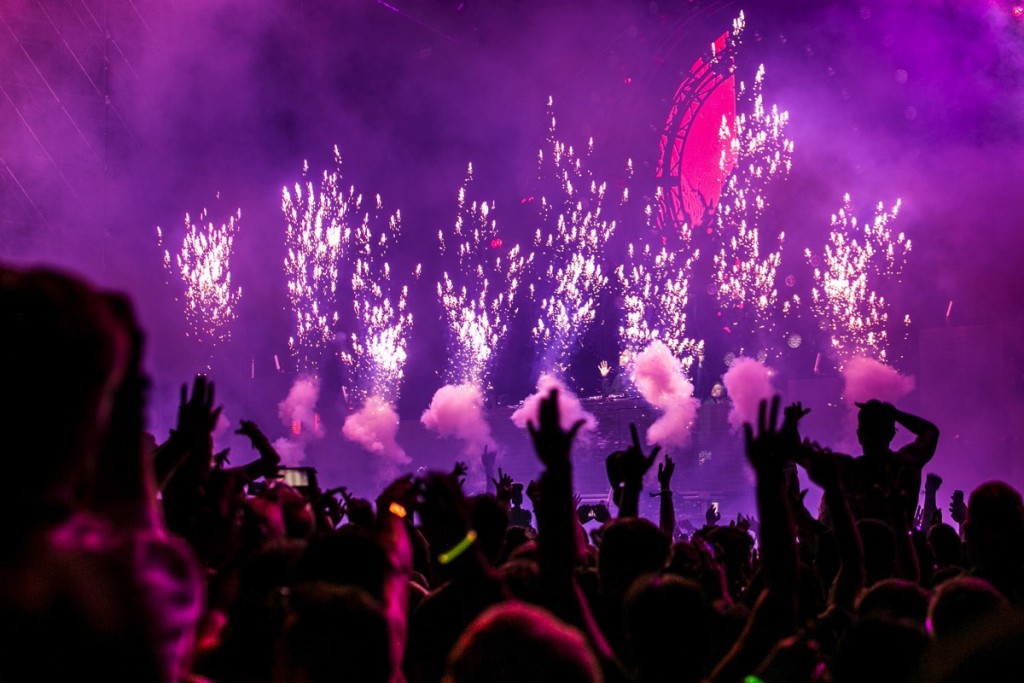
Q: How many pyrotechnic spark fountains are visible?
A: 8